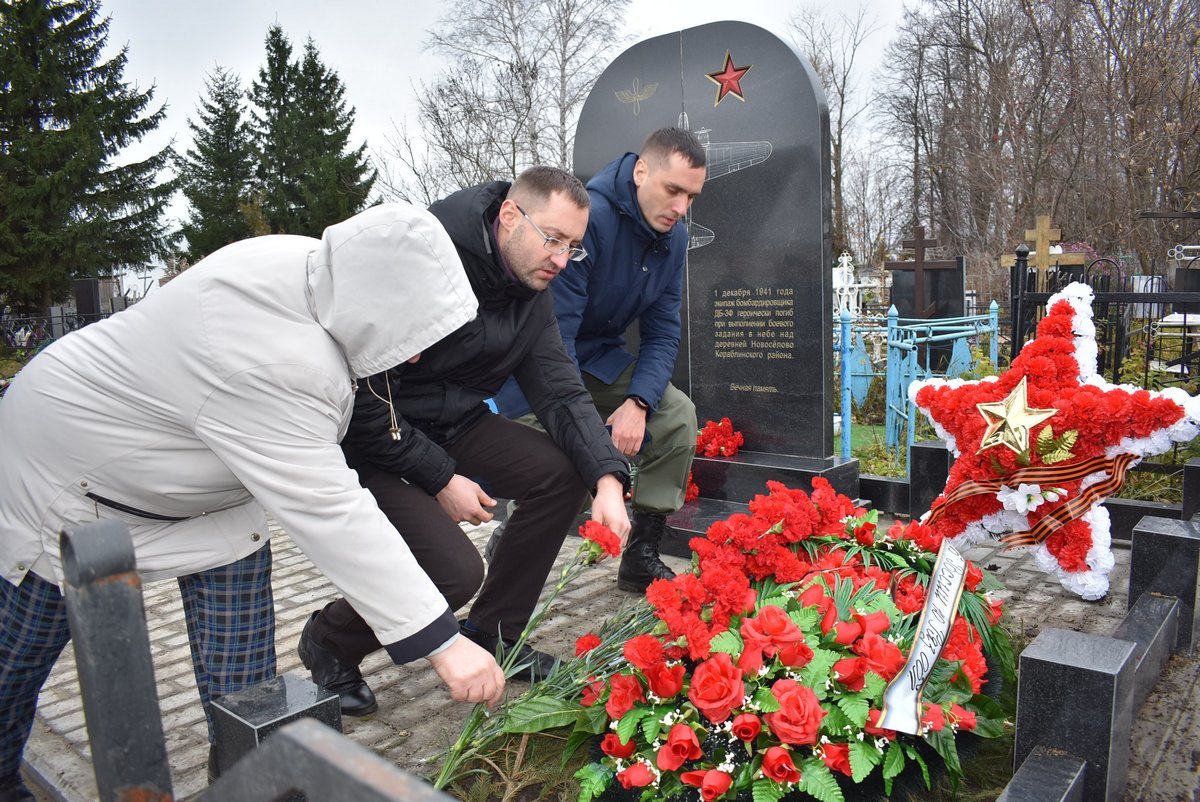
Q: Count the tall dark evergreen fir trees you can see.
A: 4